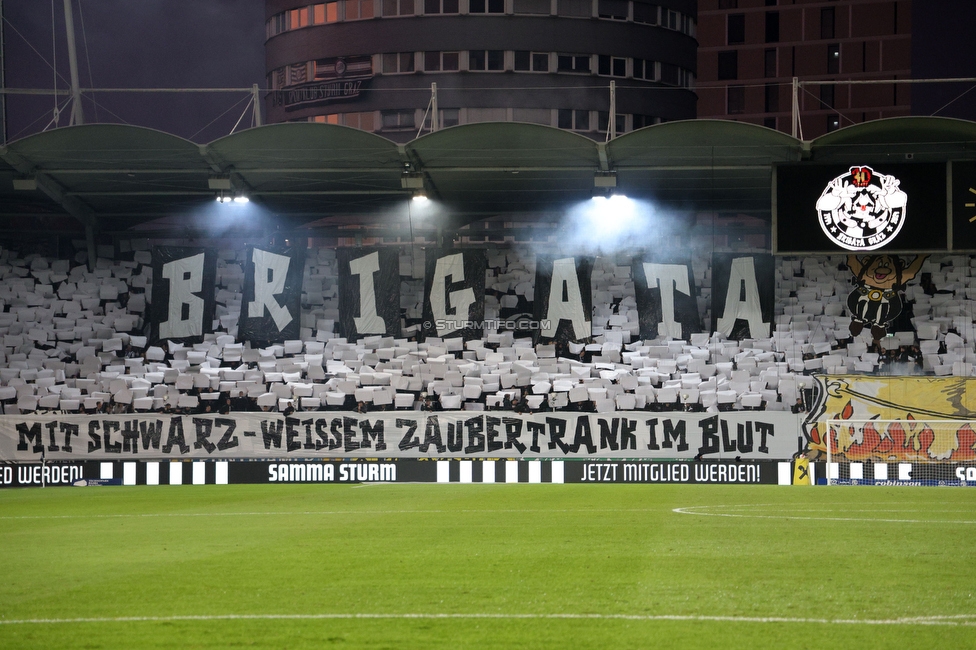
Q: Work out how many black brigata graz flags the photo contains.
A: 7